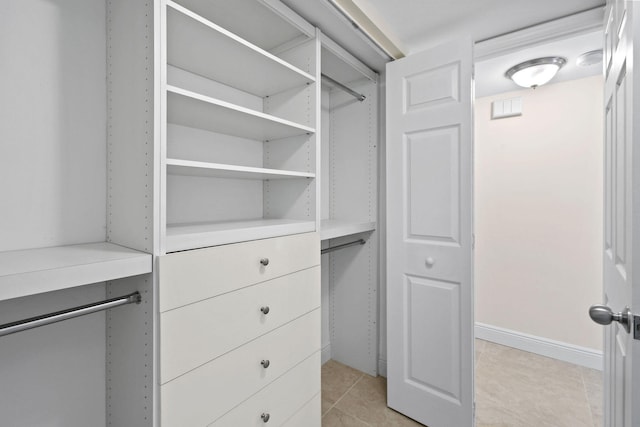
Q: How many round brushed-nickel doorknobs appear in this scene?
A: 1